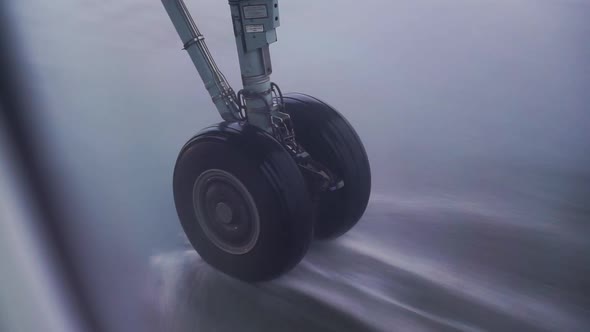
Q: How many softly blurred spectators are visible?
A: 0